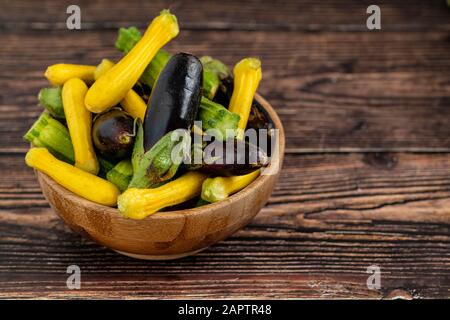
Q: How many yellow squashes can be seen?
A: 8